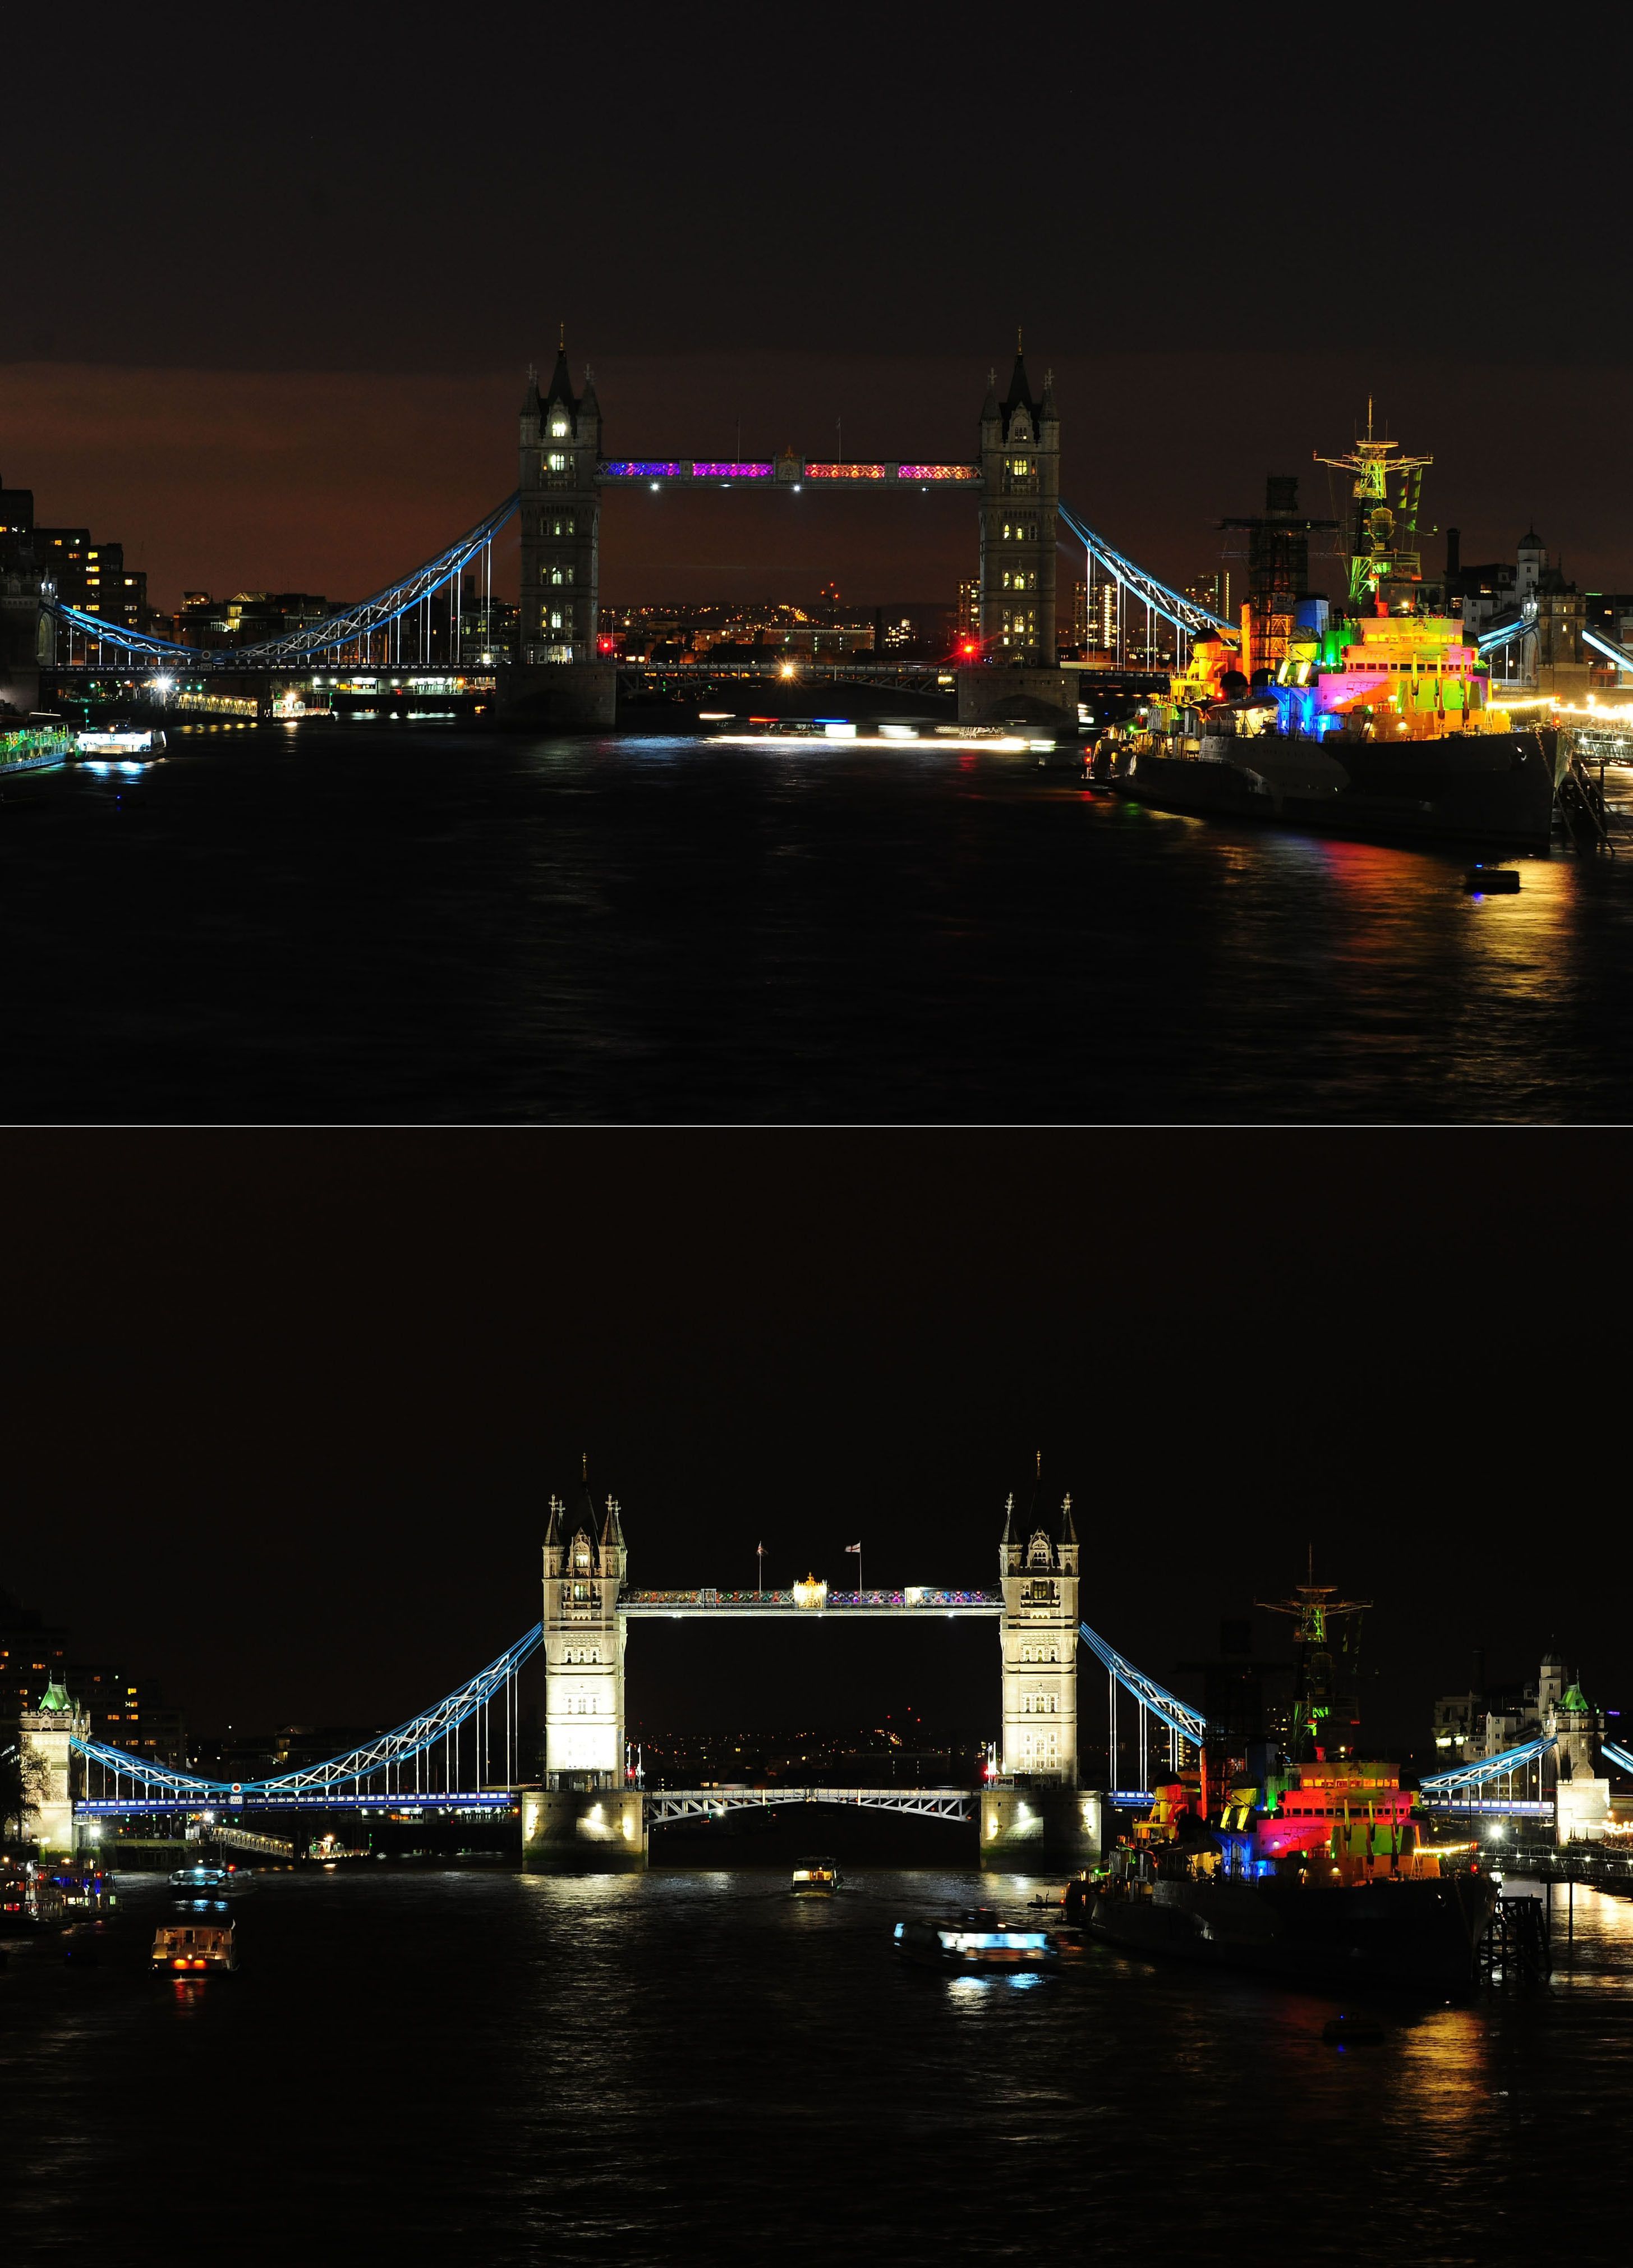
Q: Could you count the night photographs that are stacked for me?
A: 2